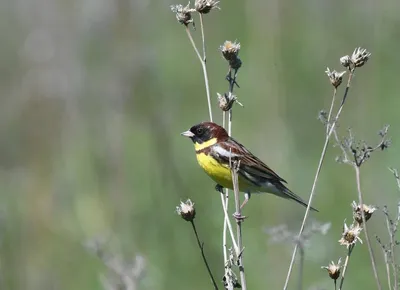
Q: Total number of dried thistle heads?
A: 11